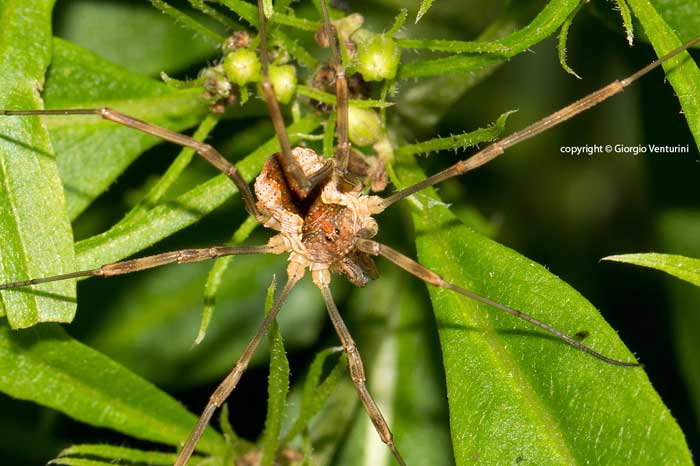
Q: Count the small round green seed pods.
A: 4